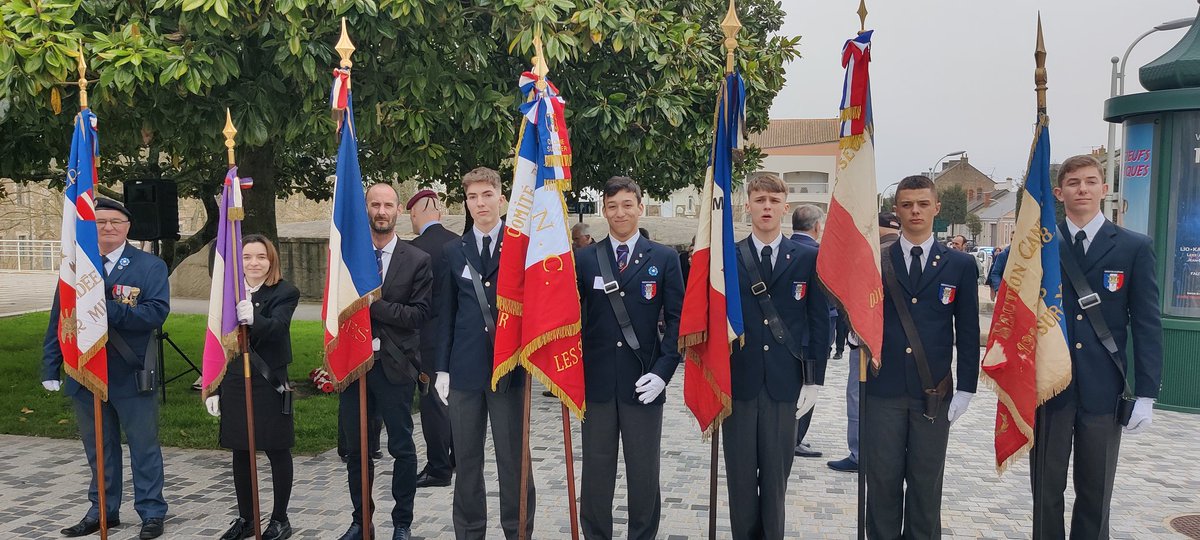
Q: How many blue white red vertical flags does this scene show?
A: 7